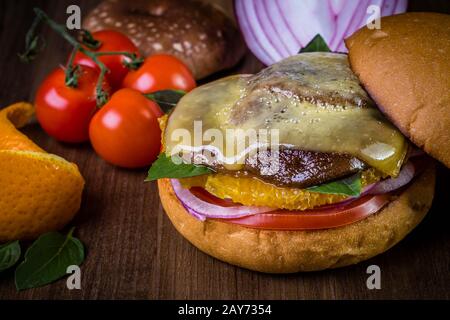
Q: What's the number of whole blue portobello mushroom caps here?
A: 0